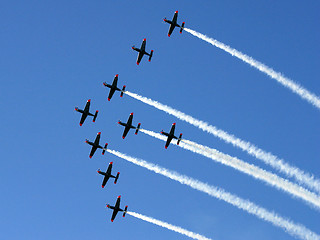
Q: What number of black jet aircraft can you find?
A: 9